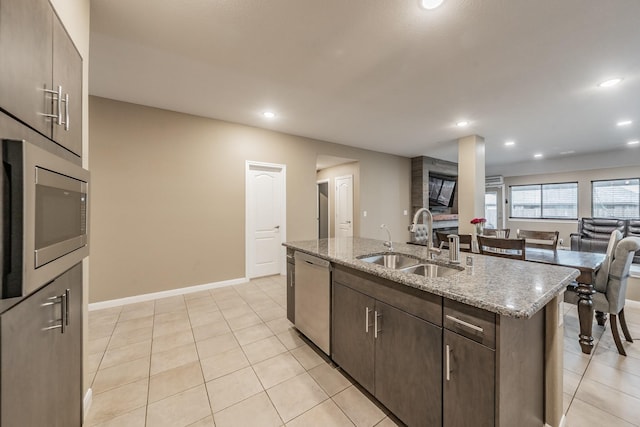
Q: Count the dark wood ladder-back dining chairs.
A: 4